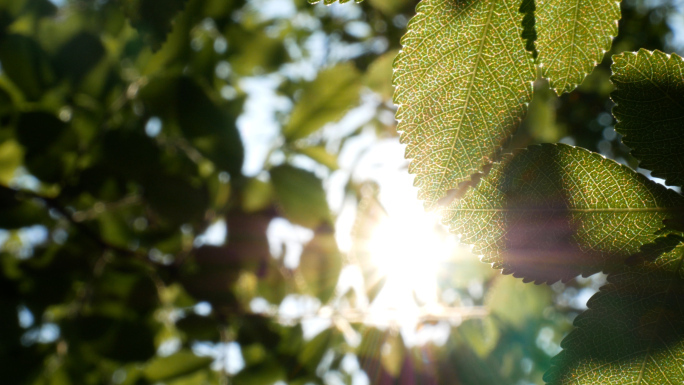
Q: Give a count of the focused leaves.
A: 5